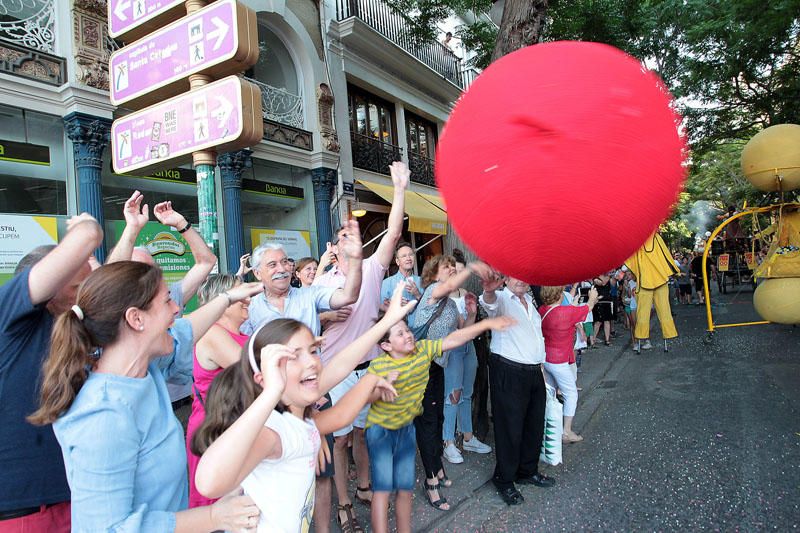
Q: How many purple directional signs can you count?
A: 3